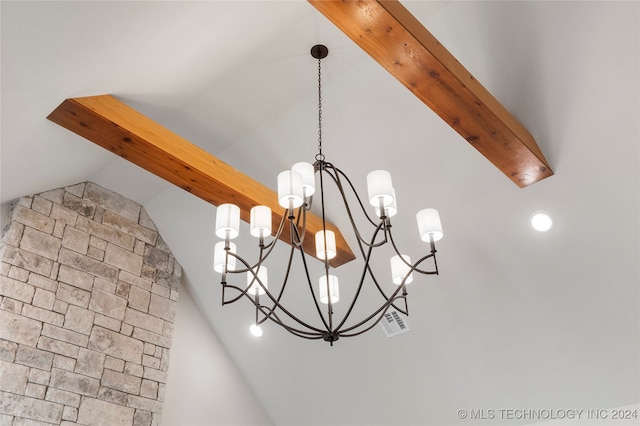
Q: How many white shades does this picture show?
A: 12